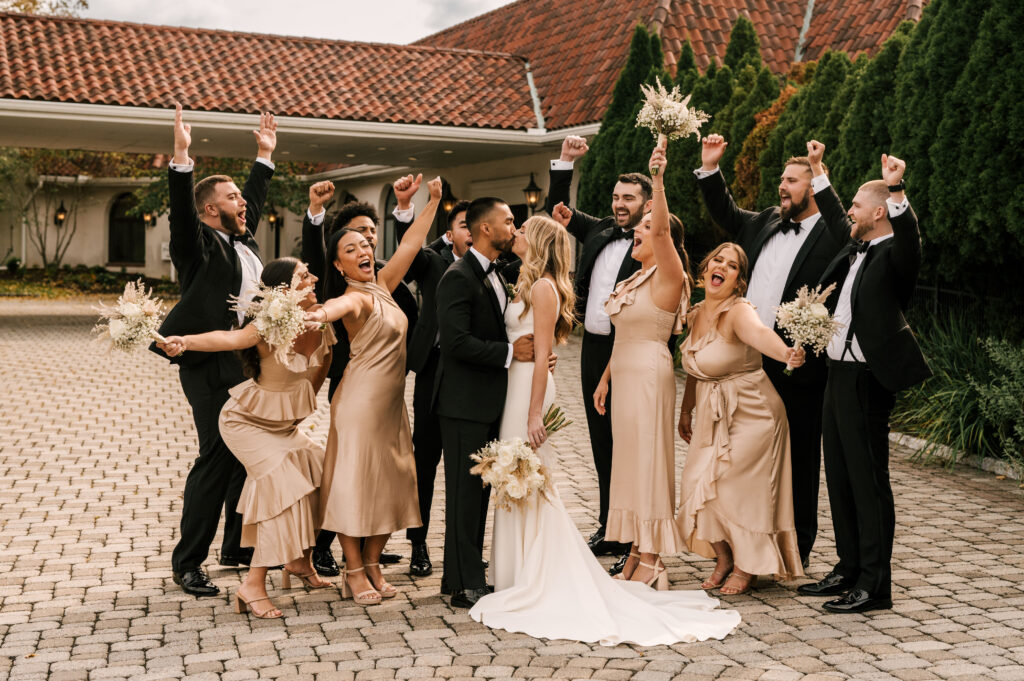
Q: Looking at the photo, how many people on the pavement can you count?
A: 12